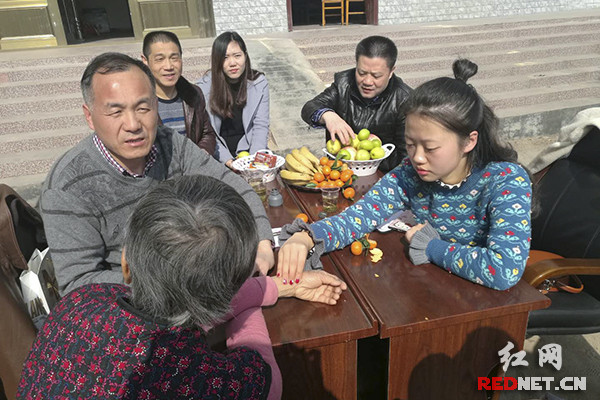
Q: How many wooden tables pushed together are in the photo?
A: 2